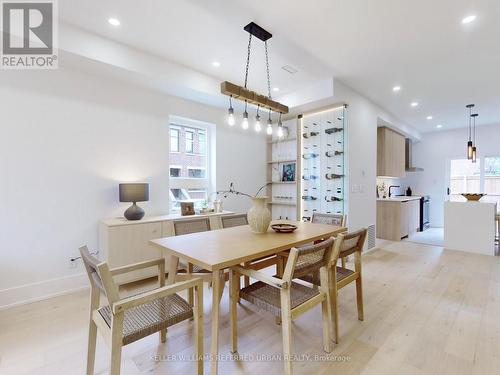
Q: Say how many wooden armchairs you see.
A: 6